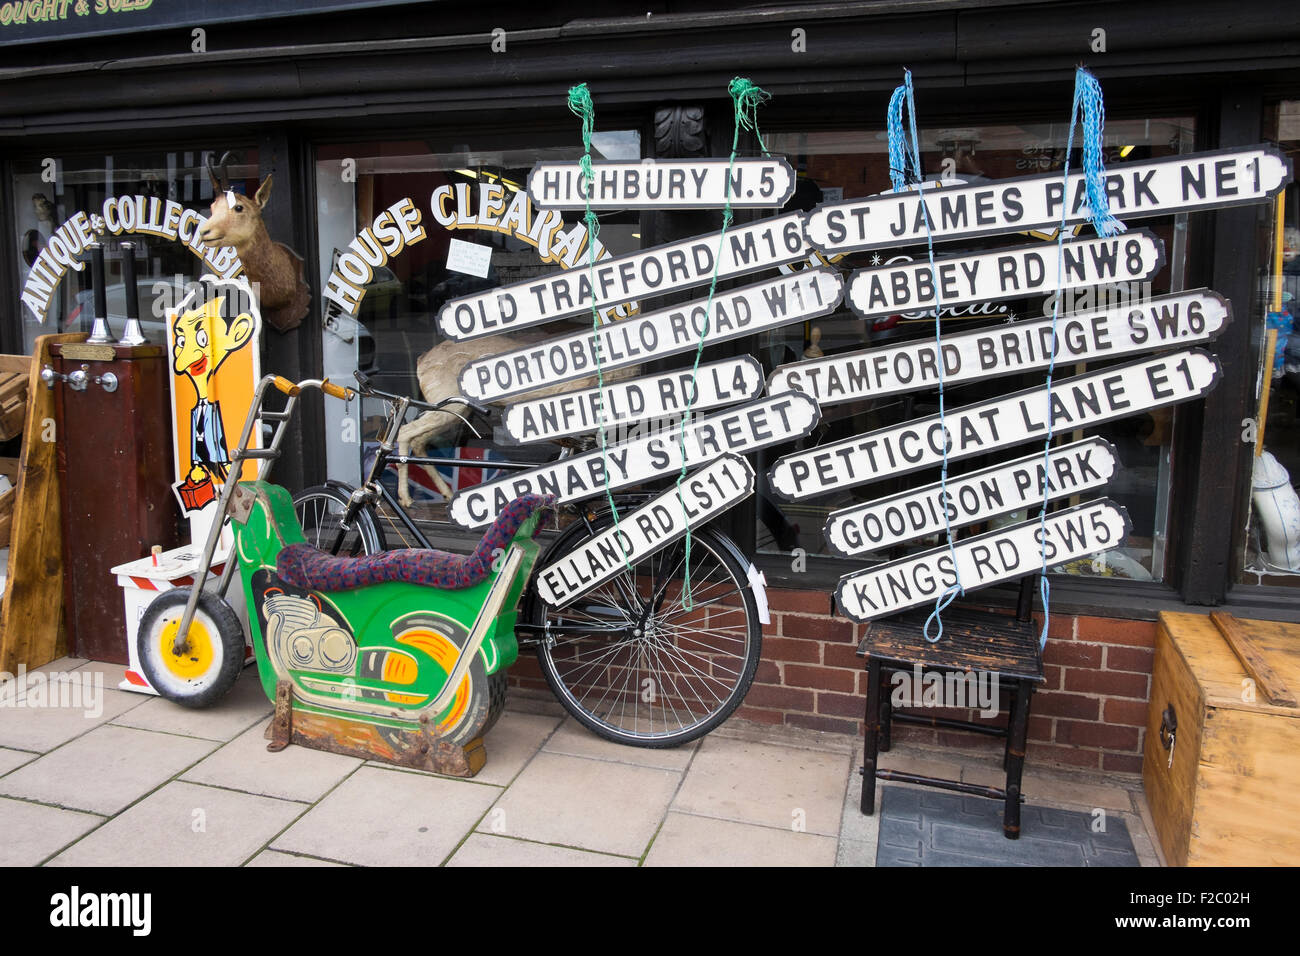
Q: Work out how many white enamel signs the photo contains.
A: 12